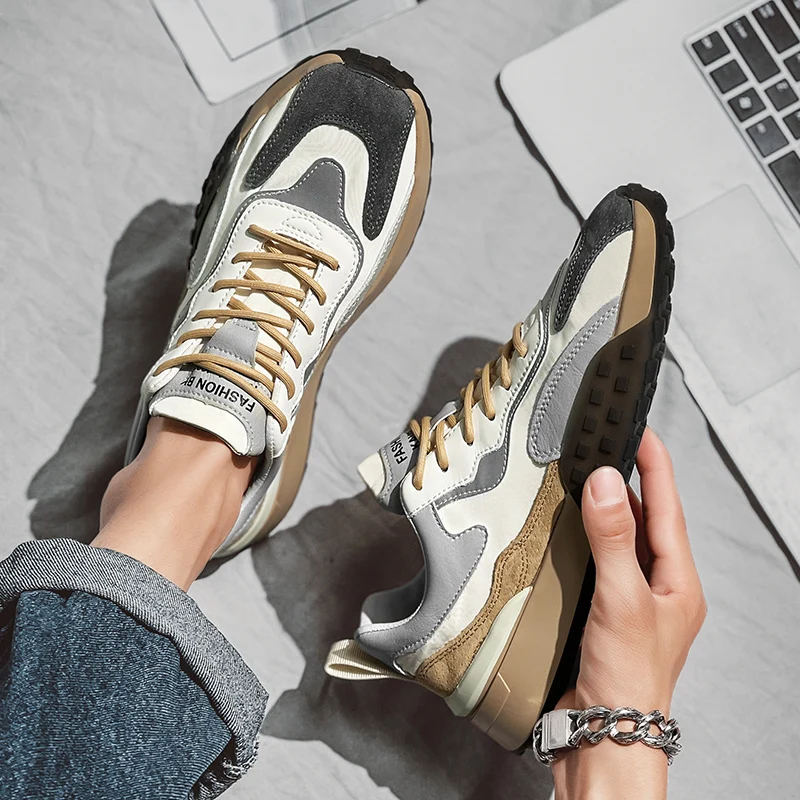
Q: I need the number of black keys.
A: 11